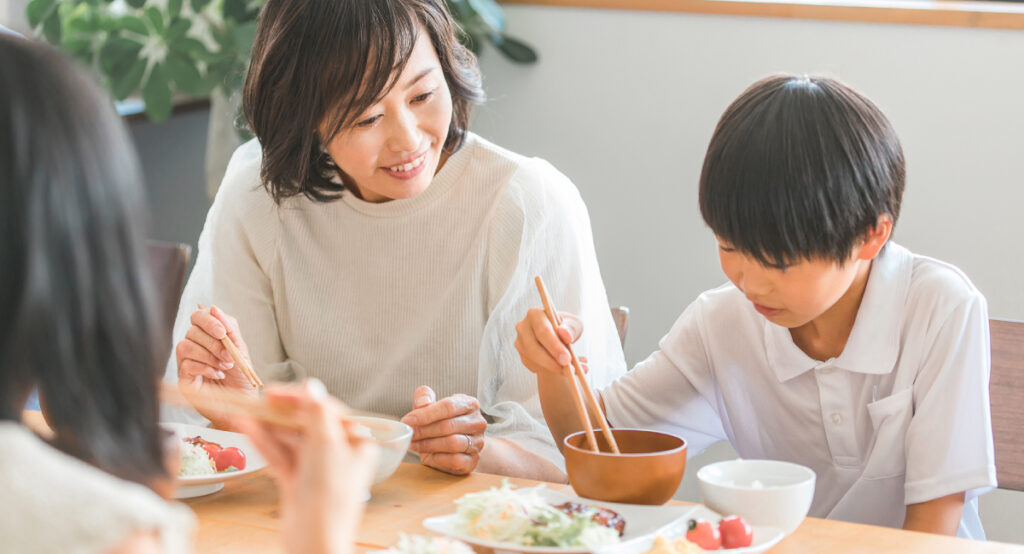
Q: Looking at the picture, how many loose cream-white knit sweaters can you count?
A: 1